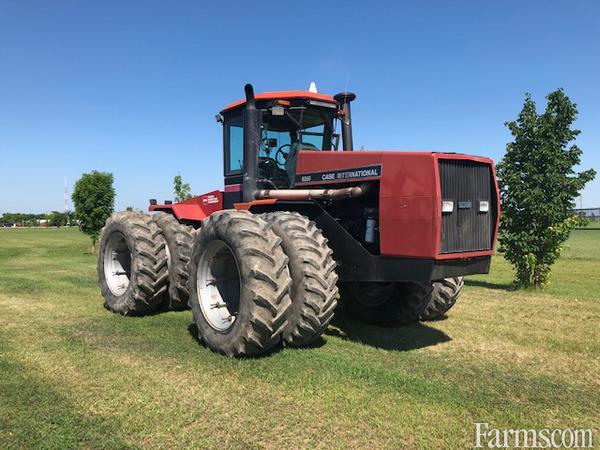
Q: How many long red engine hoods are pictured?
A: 1